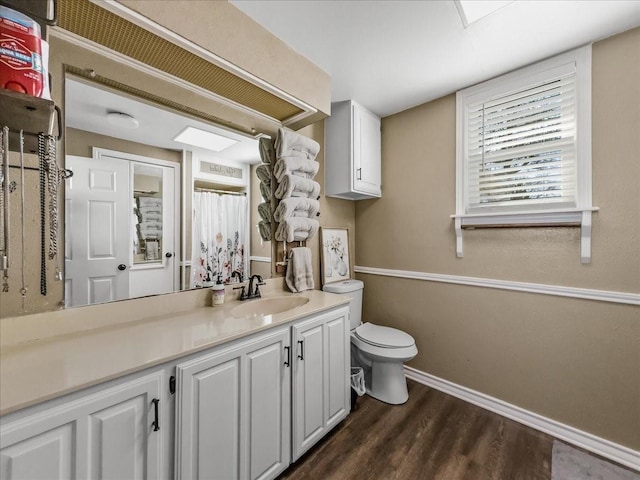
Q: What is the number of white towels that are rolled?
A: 5